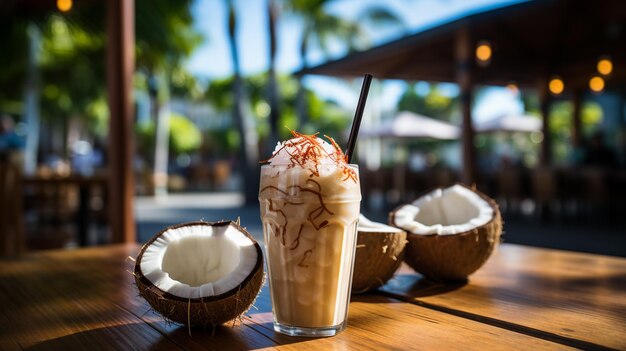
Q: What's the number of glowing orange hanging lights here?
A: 5